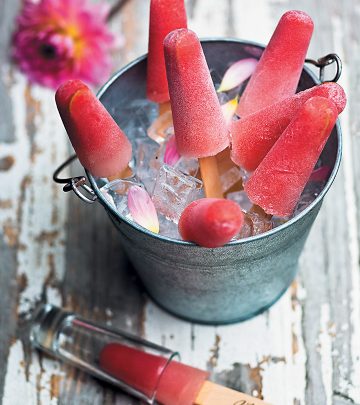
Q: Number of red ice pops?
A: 8